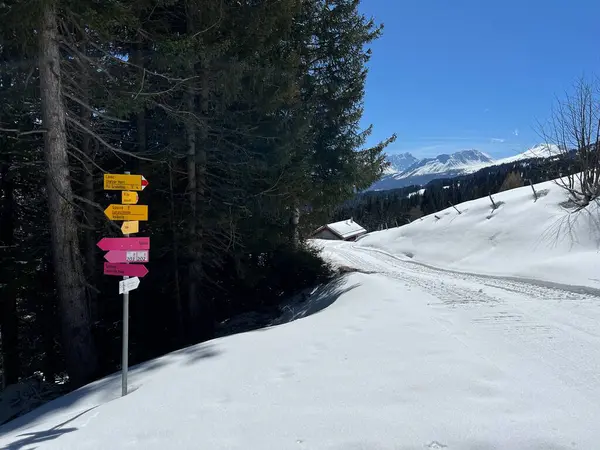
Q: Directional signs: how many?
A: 8